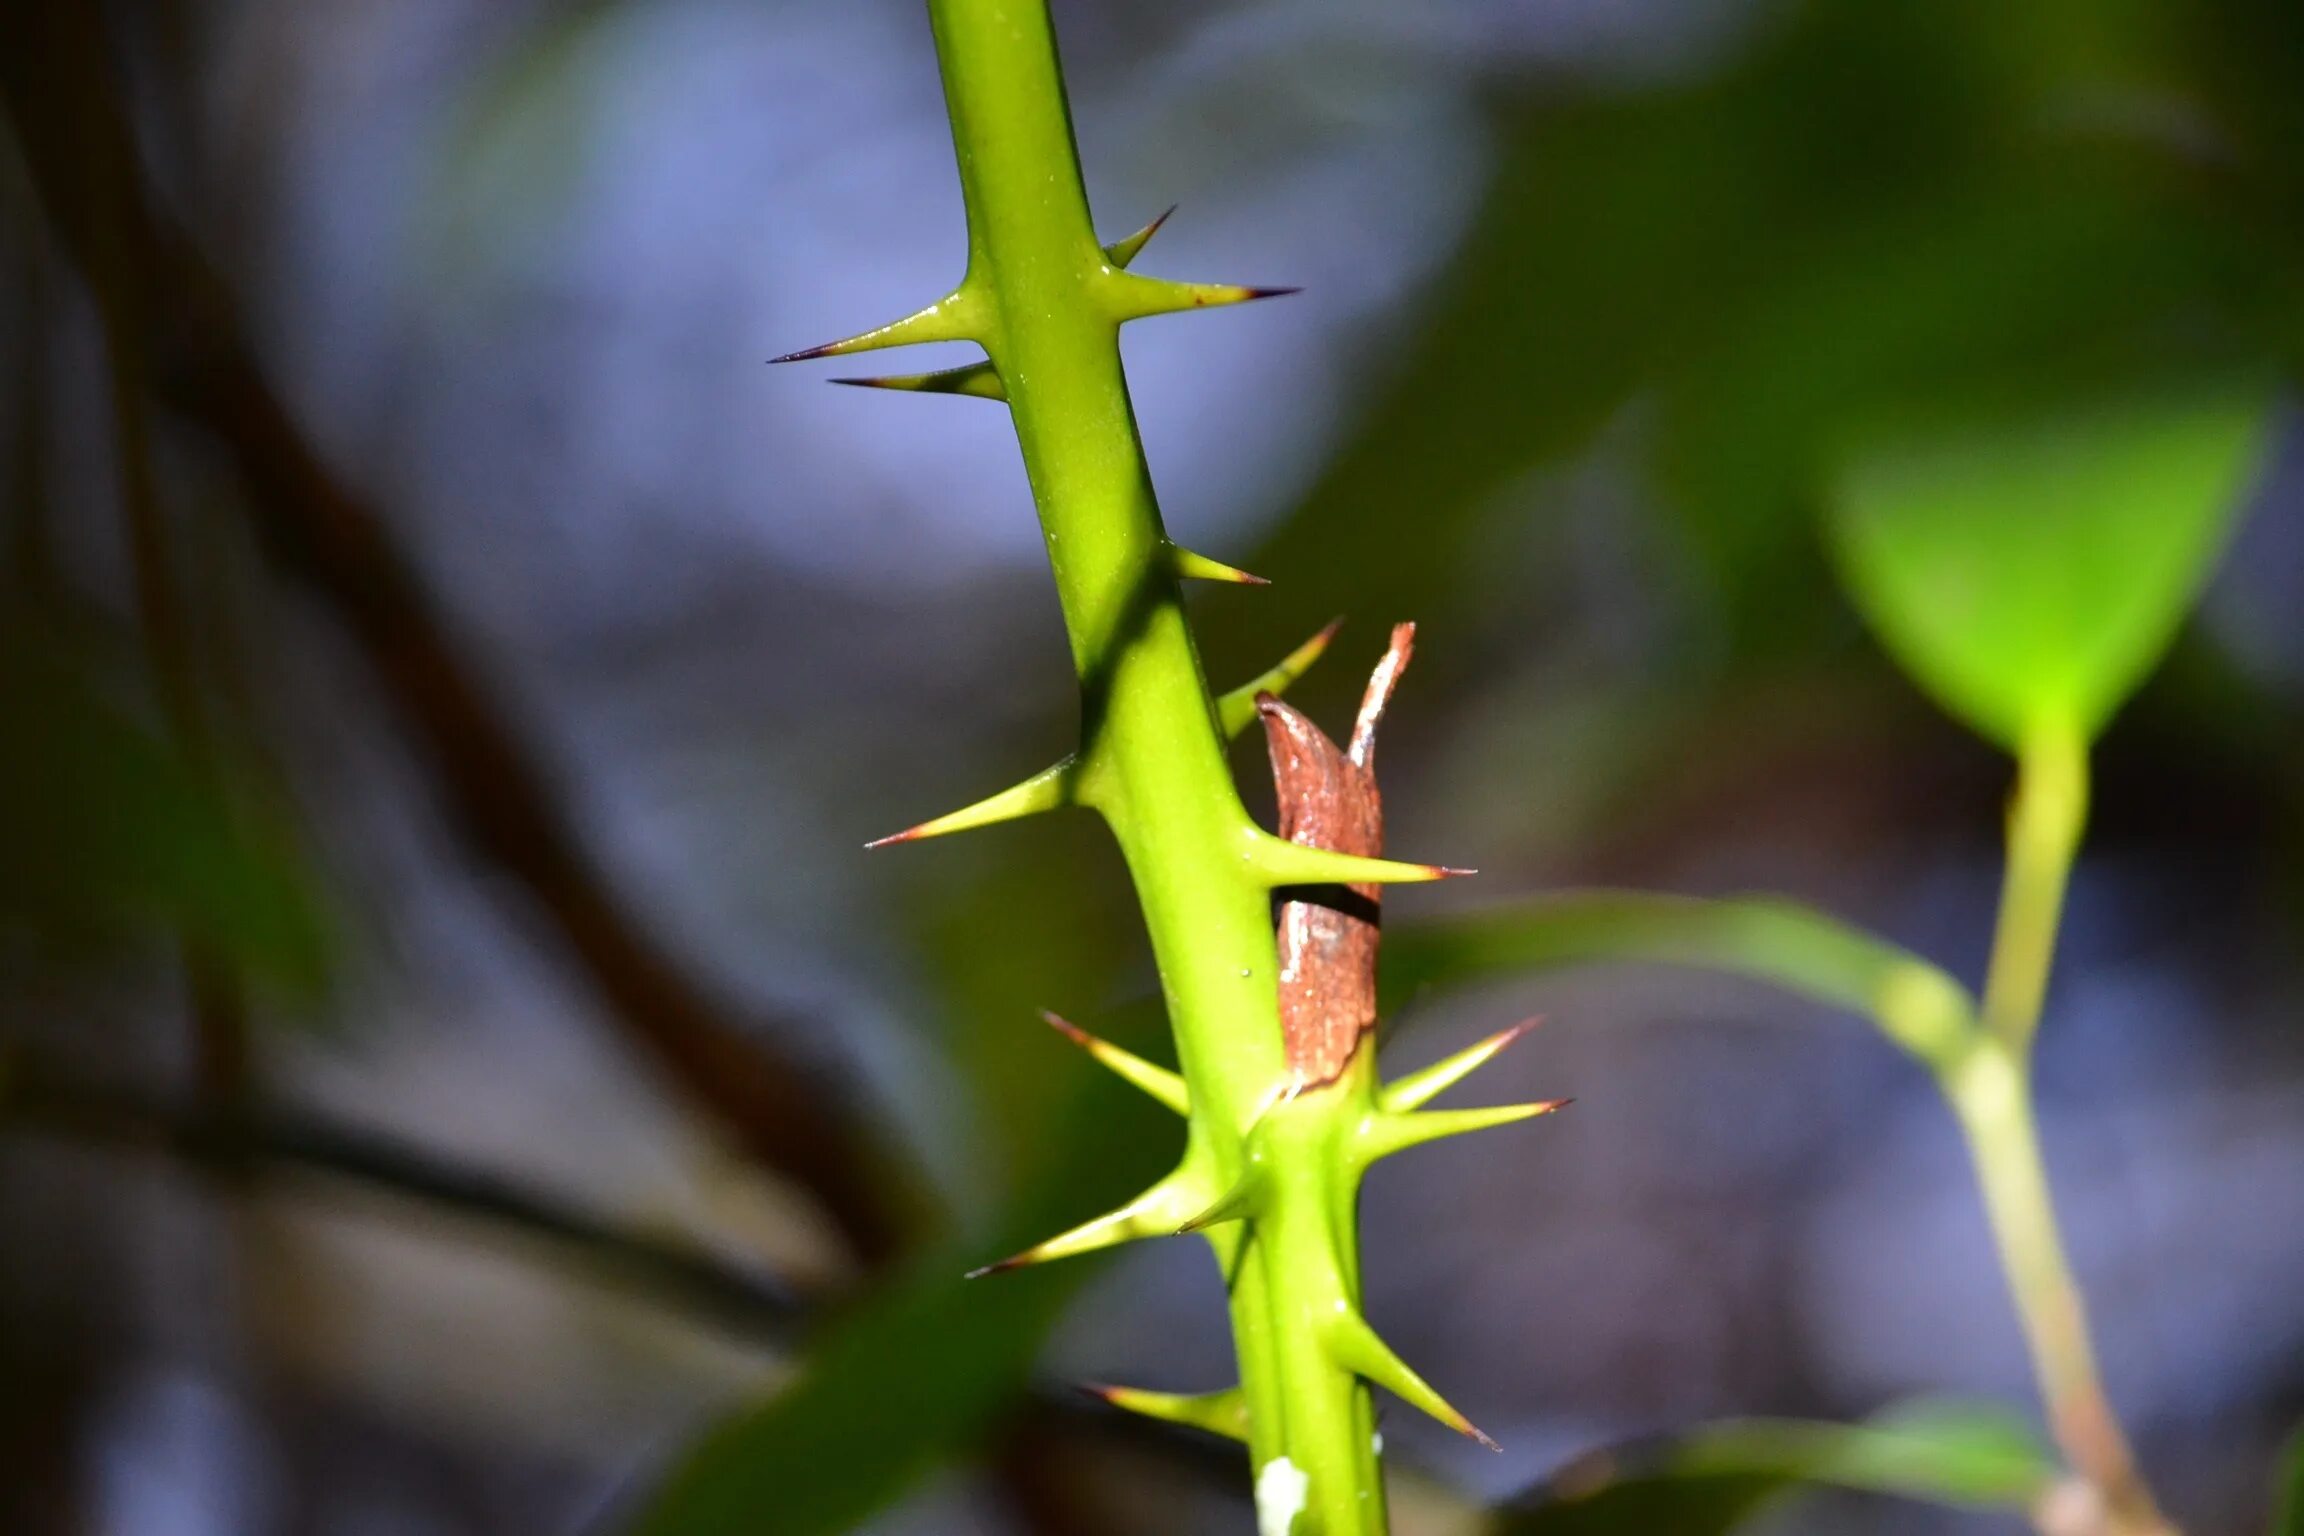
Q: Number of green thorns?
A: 15